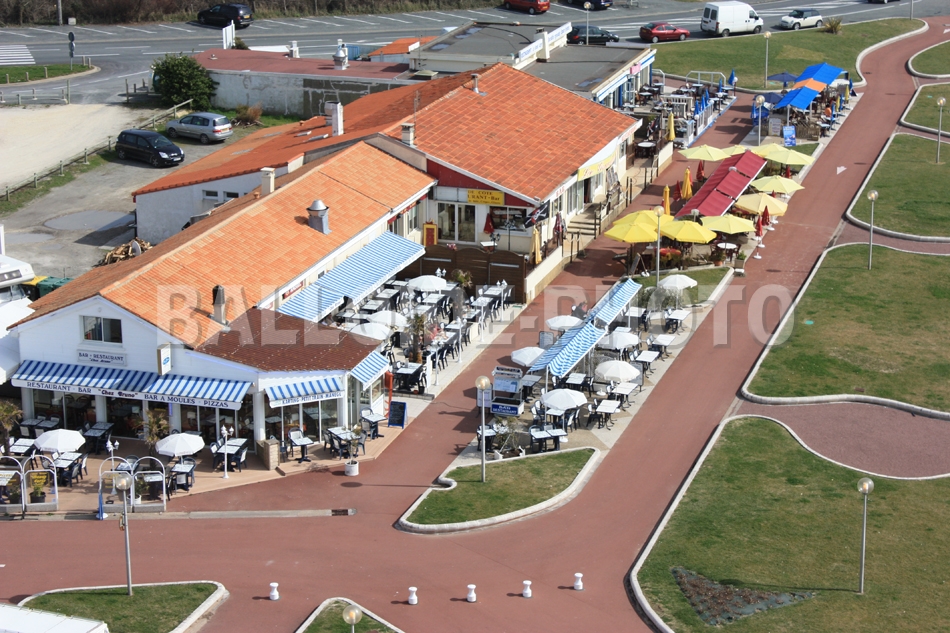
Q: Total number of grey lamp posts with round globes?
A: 10